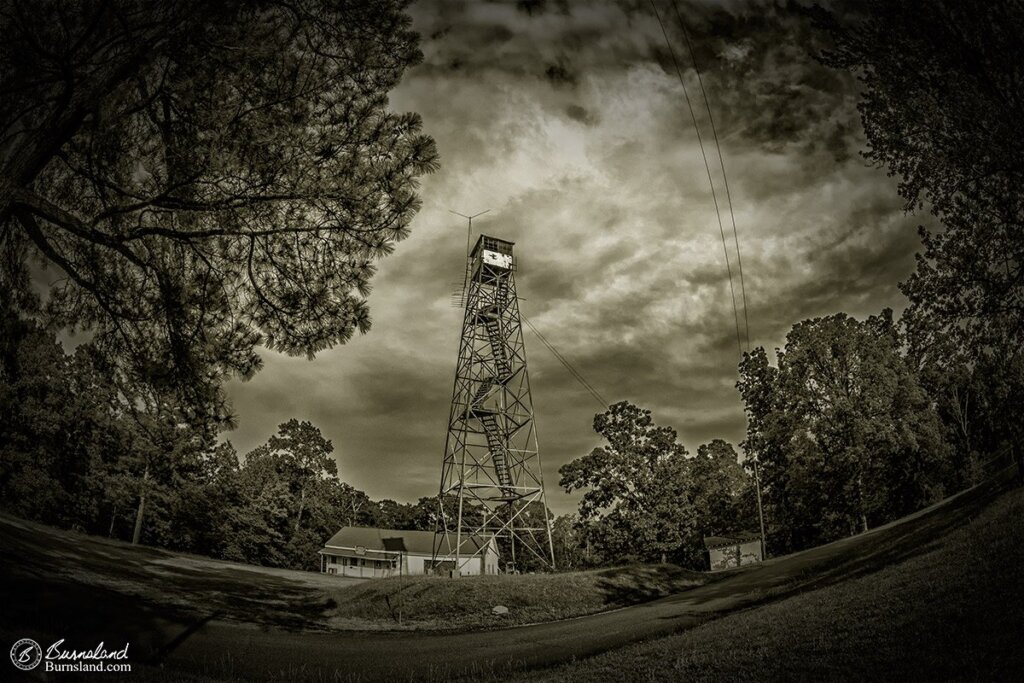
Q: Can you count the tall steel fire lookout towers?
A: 1